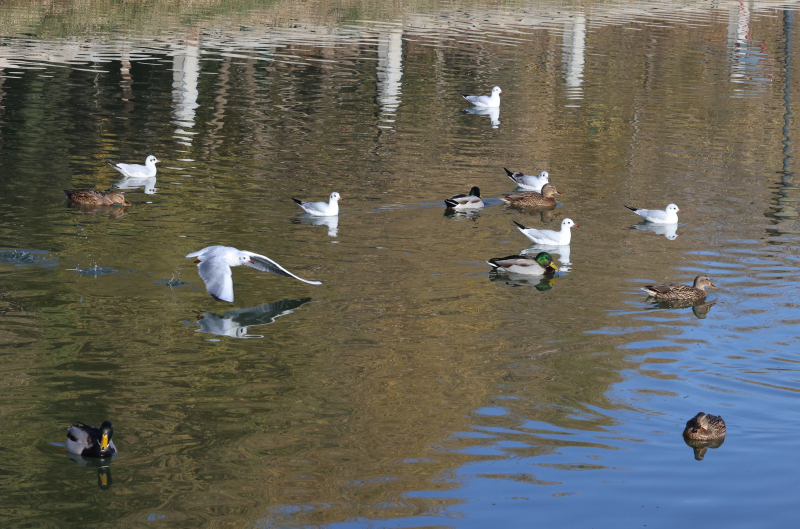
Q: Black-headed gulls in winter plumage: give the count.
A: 7